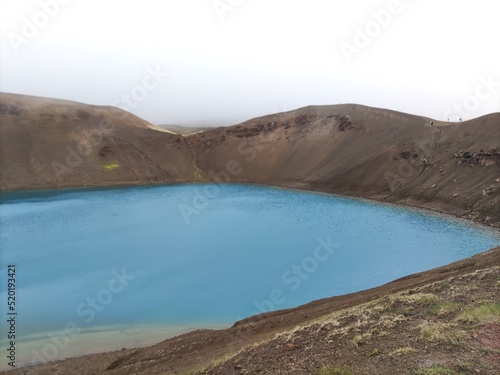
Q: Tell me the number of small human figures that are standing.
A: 3